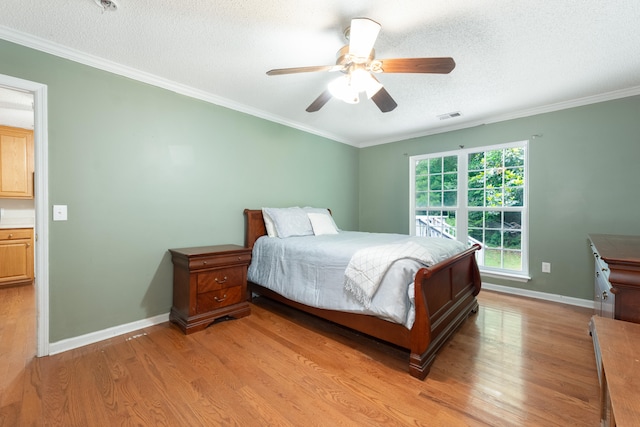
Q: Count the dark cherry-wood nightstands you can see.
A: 1